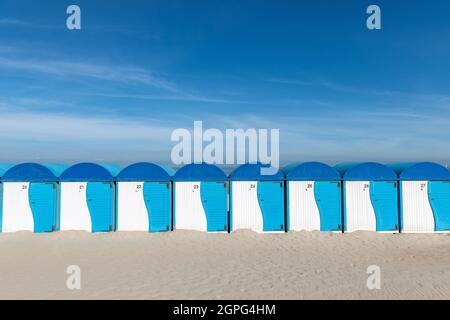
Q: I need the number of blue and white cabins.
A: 8